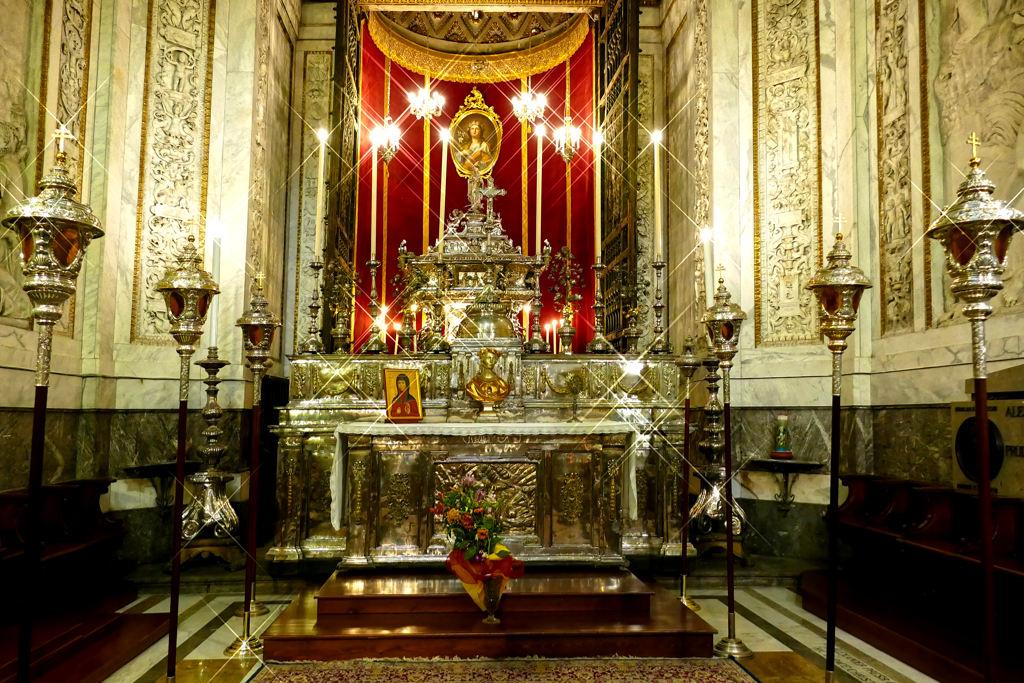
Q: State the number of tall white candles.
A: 8